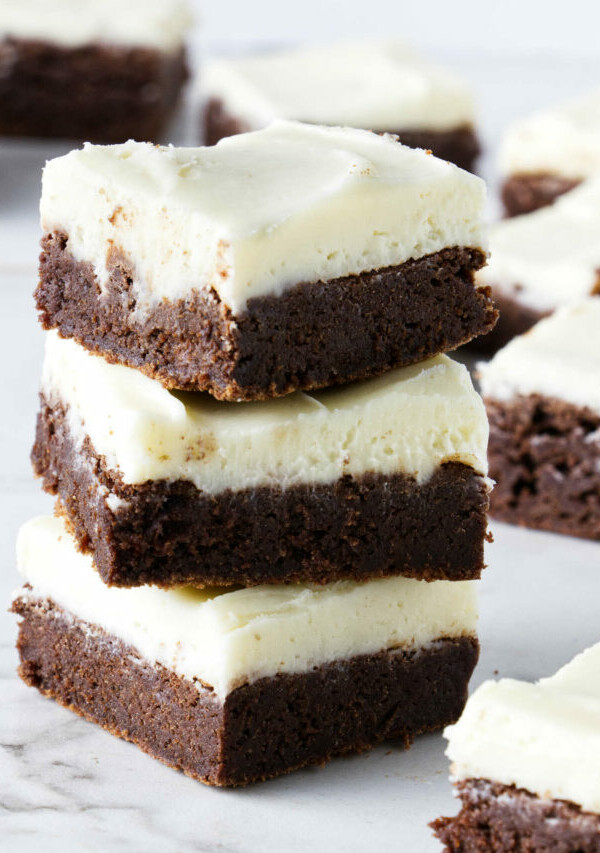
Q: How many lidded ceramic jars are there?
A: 0